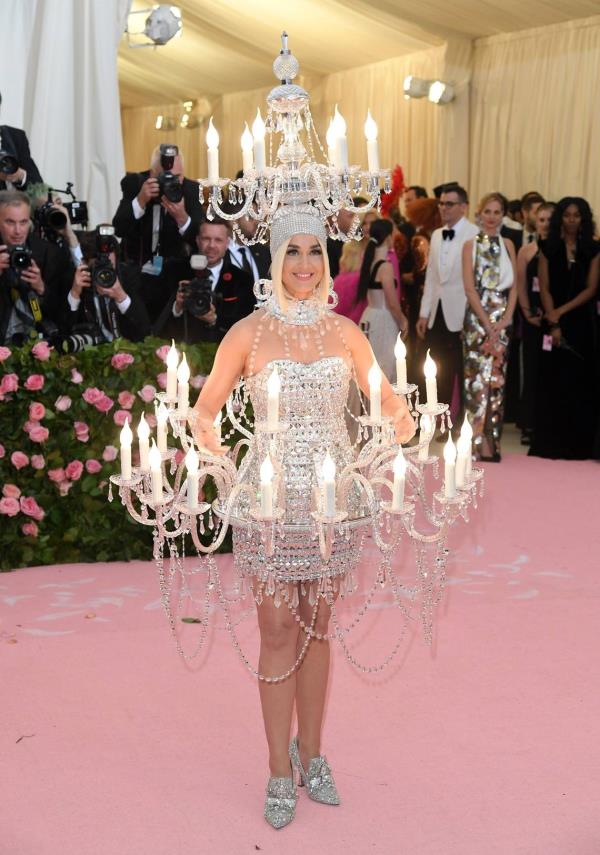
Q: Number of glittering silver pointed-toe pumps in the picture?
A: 2